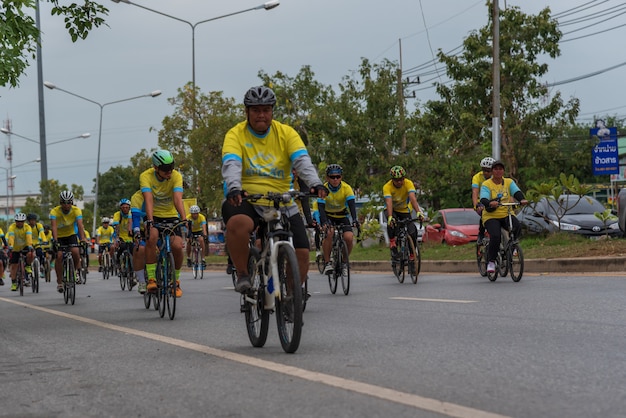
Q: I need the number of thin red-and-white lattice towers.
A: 1